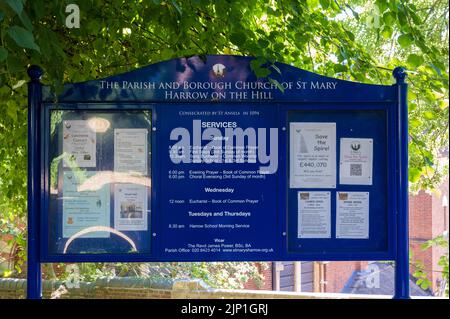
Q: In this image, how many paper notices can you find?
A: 8